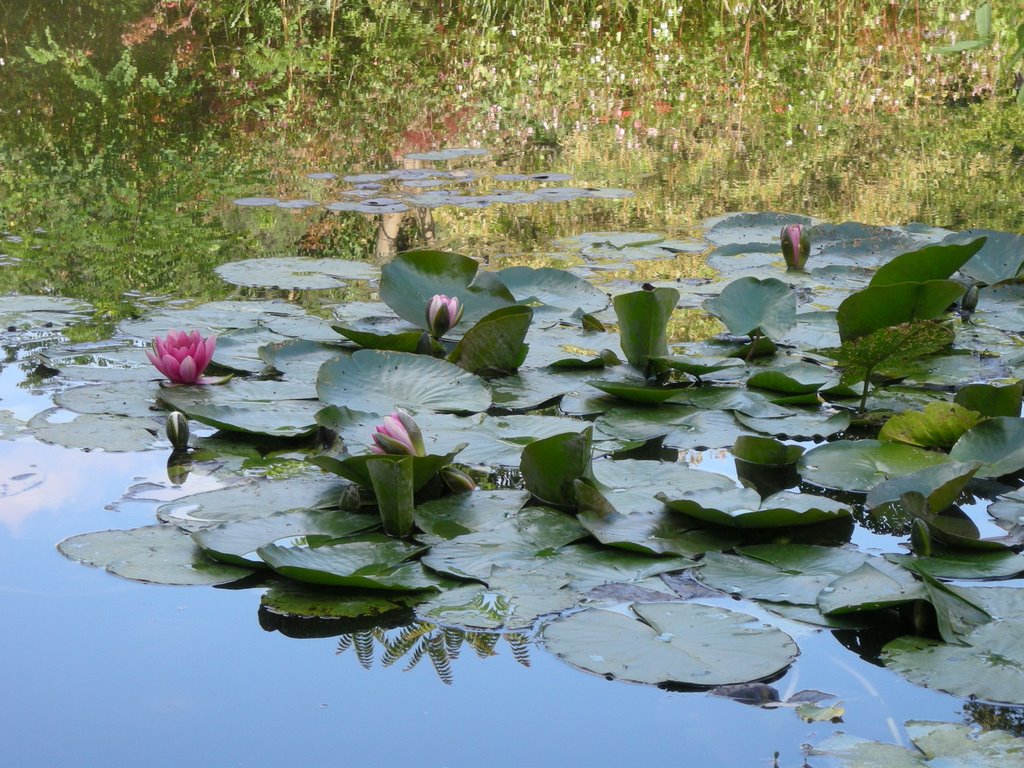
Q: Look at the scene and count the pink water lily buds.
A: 3